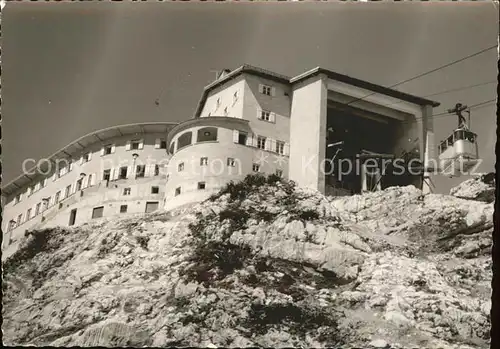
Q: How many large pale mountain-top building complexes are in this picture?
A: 1